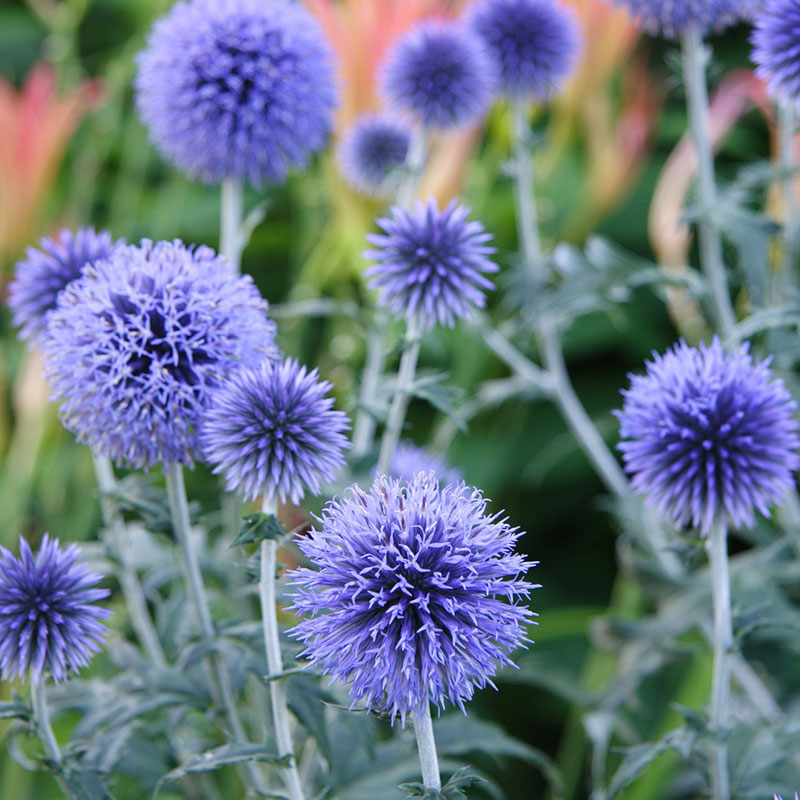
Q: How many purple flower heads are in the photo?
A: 14